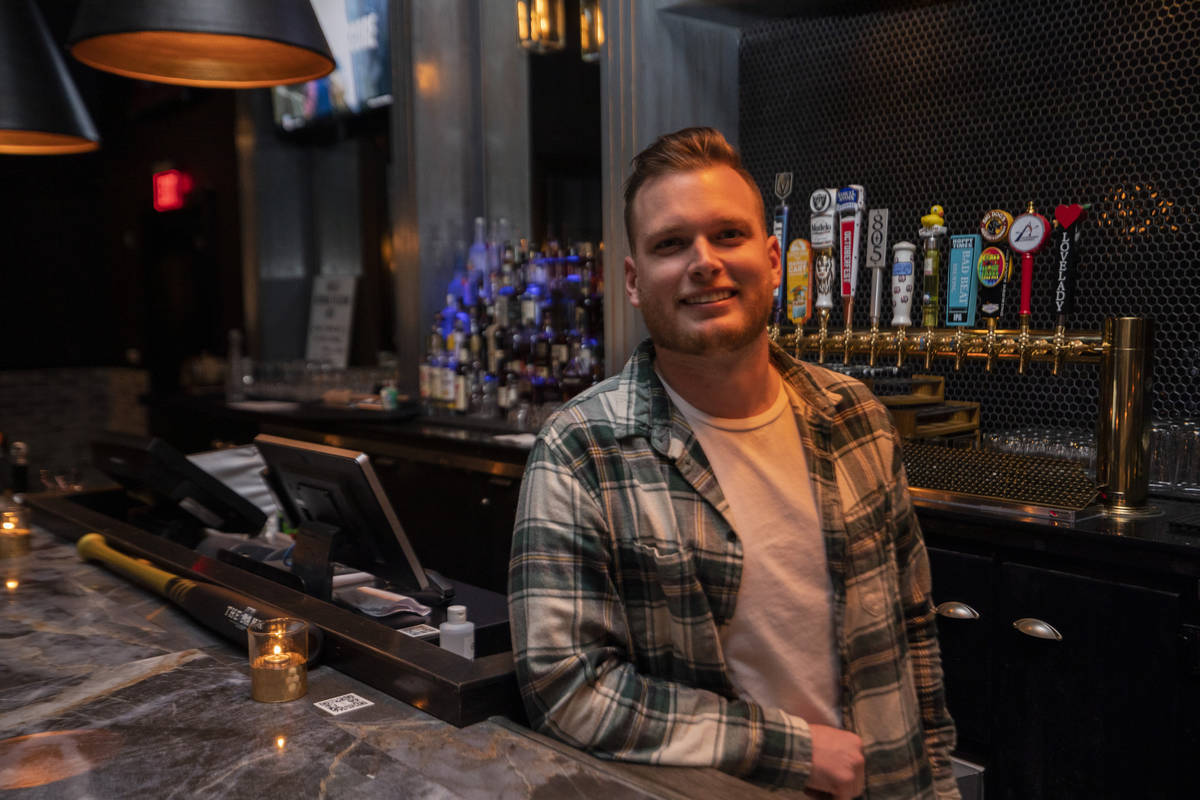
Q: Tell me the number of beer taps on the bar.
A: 11